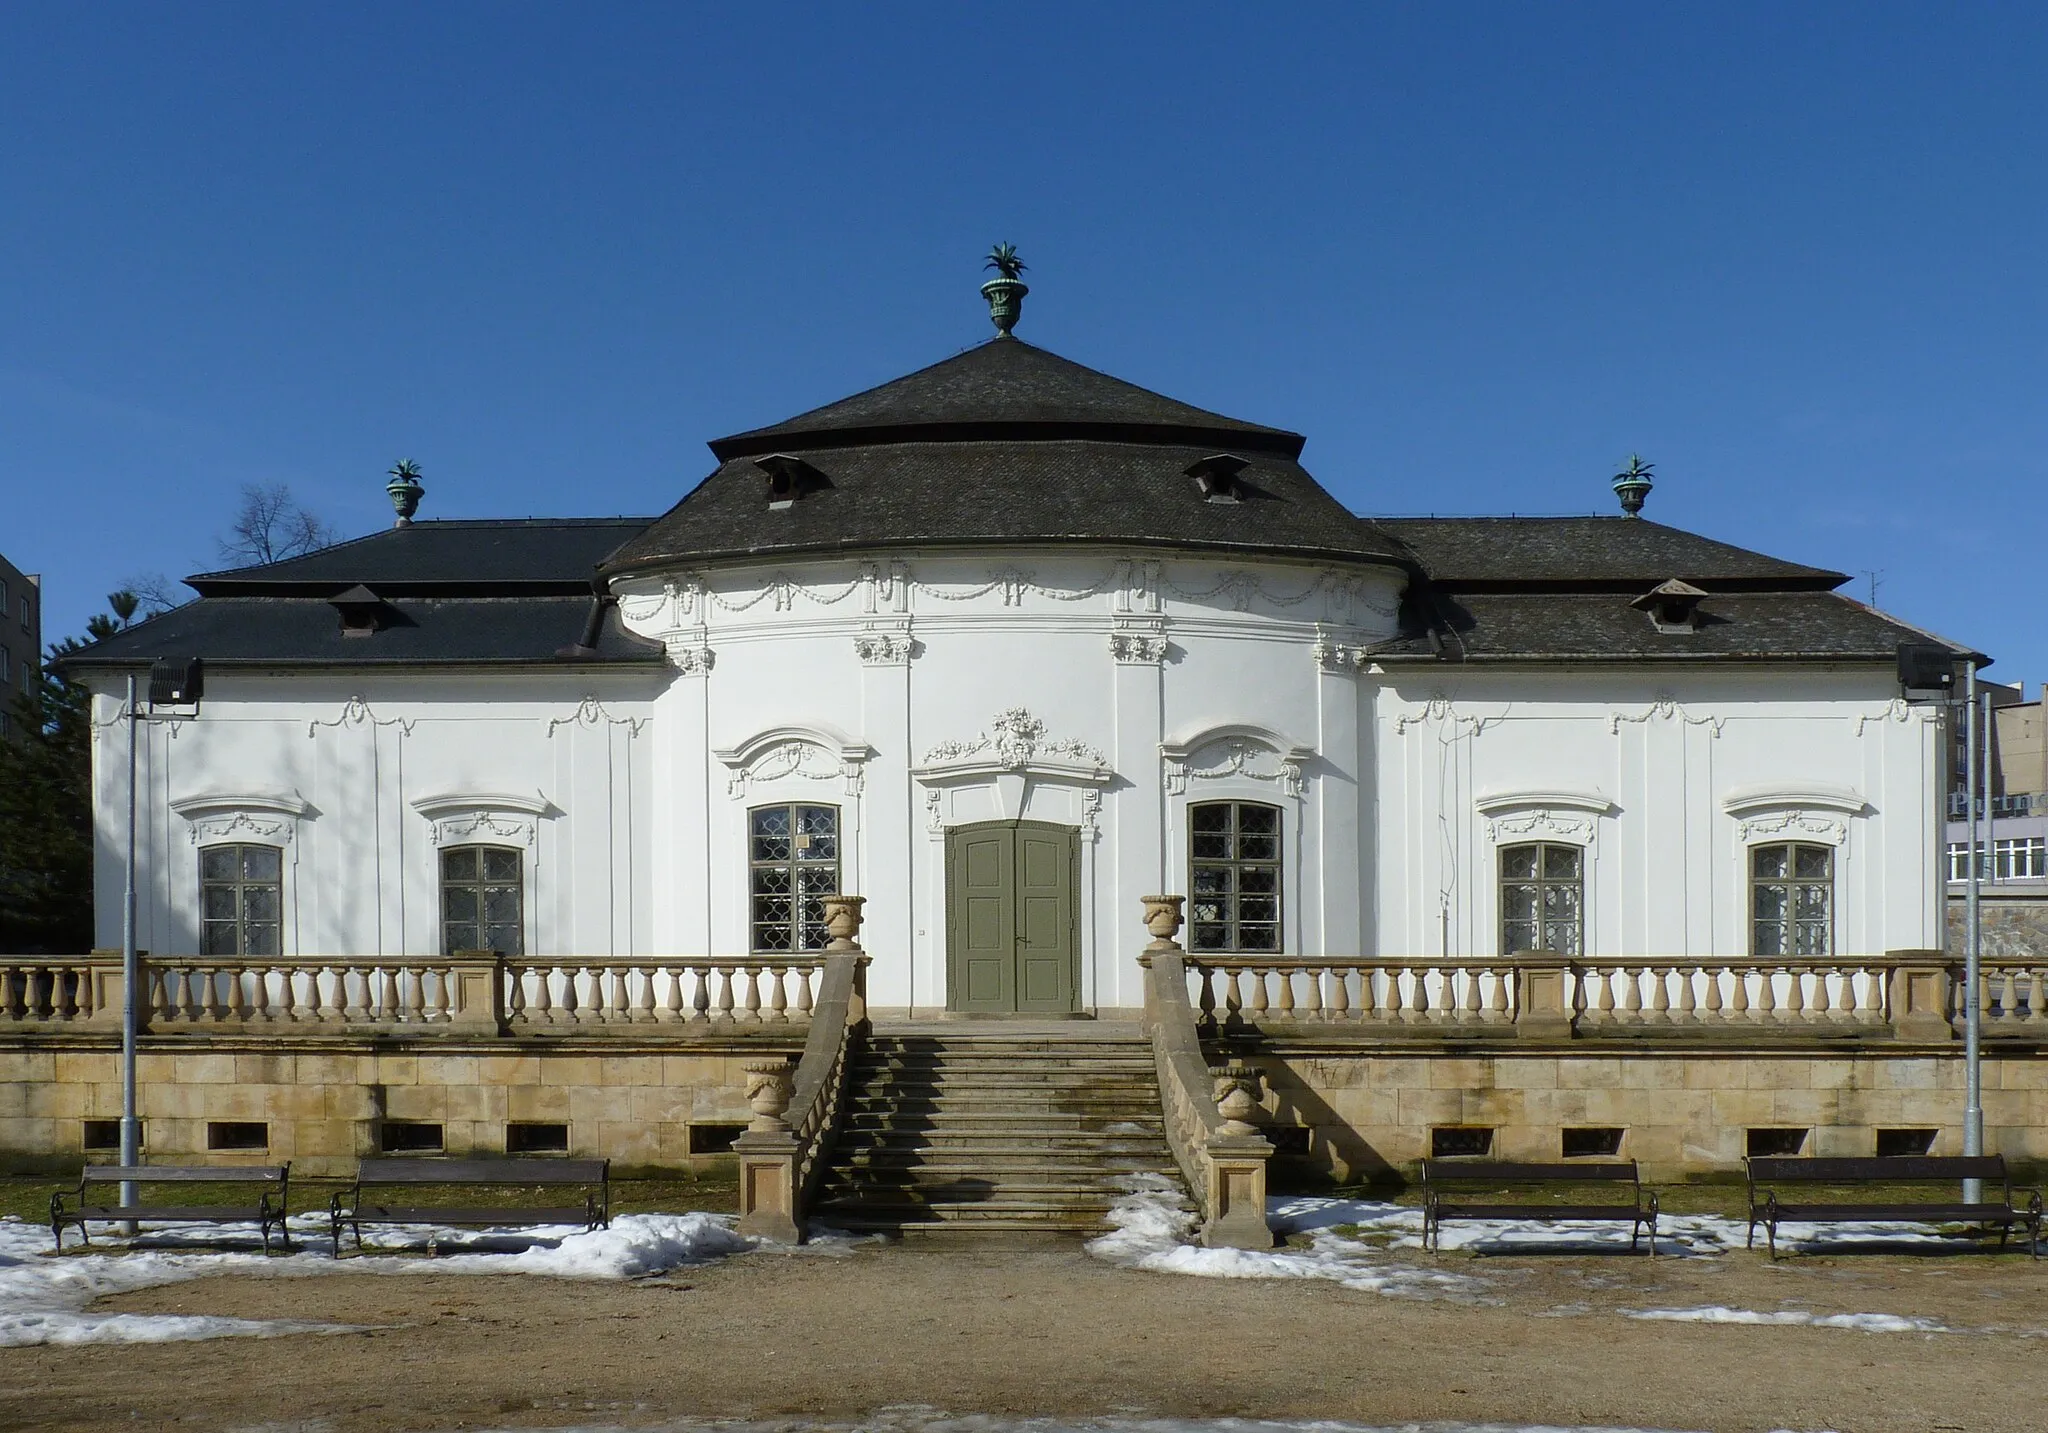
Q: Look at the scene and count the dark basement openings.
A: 10